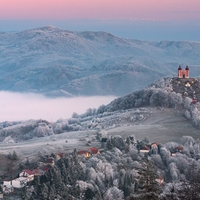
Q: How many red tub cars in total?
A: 0